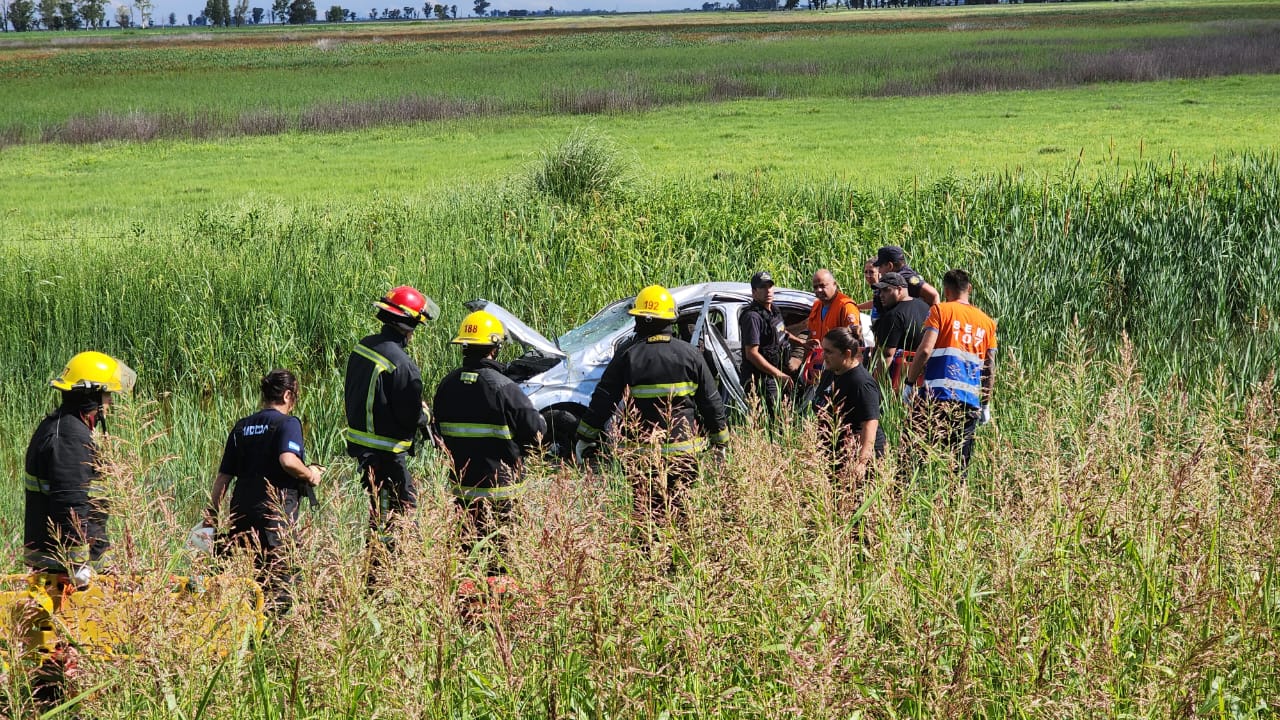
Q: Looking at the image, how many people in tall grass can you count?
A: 12